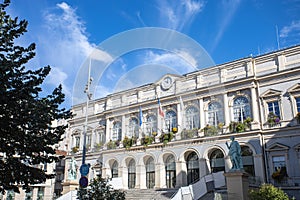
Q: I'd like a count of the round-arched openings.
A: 14